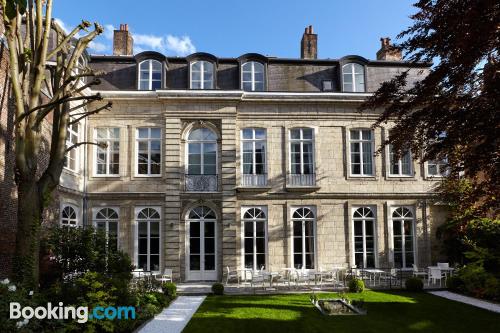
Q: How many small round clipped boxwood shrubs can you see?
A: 4